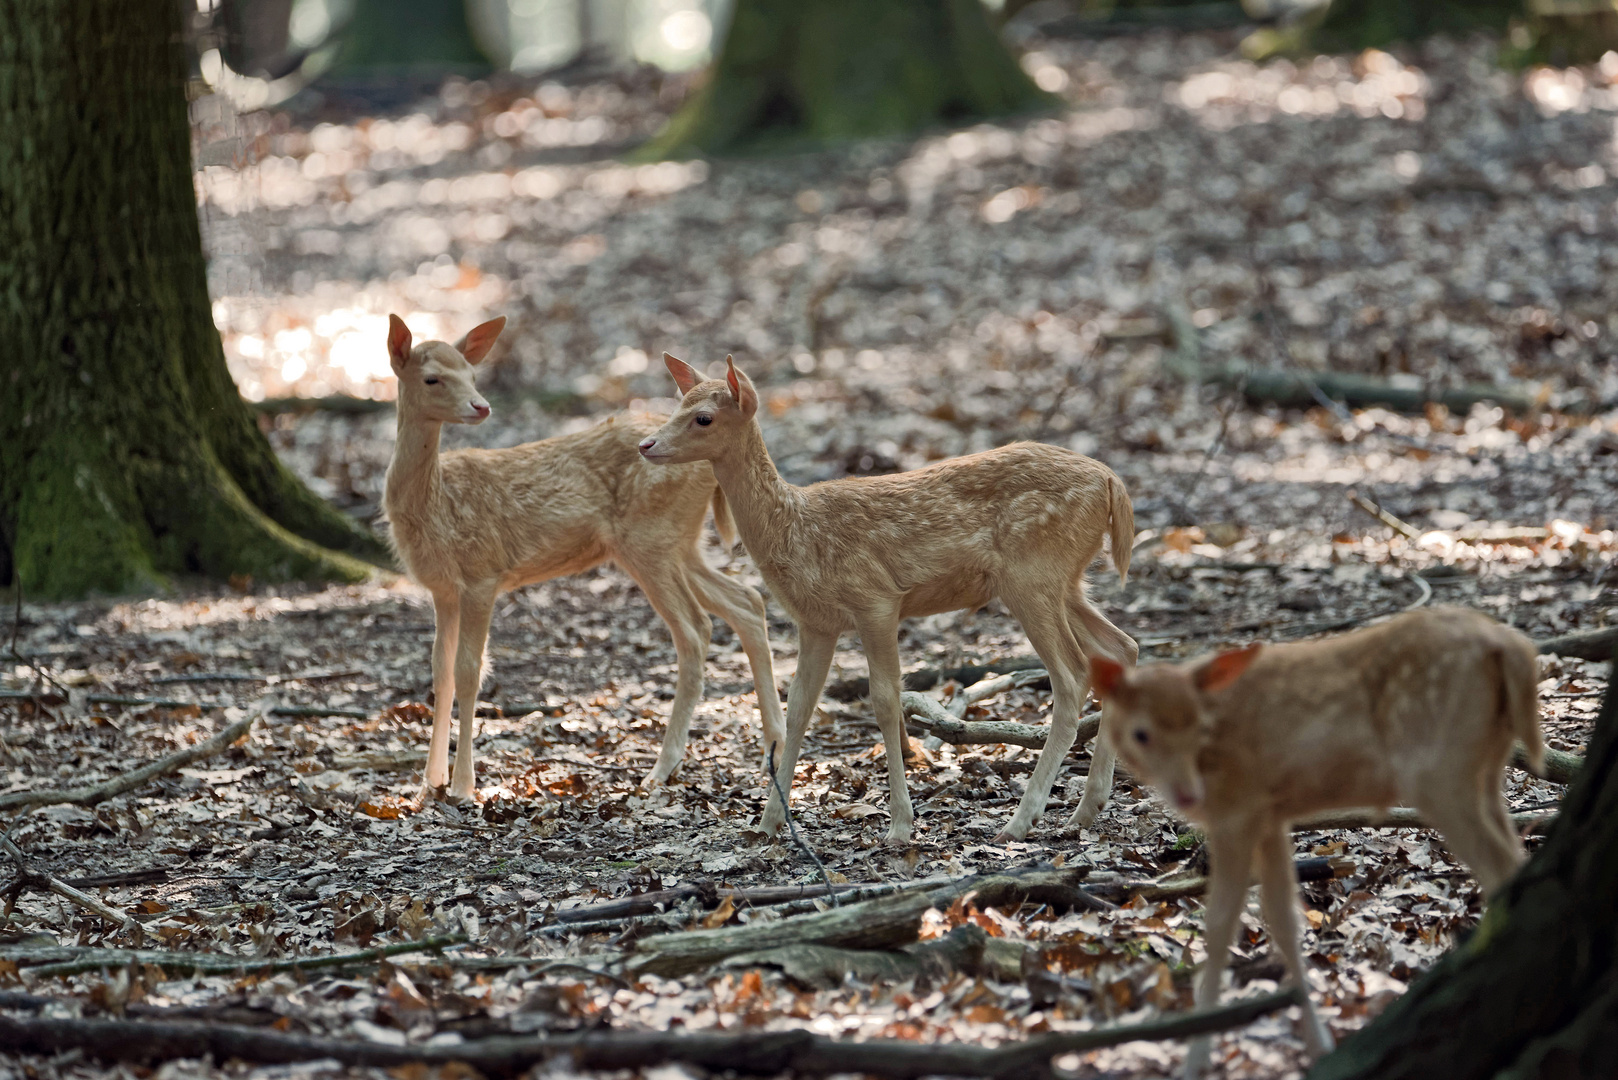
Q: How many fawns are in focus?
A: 2